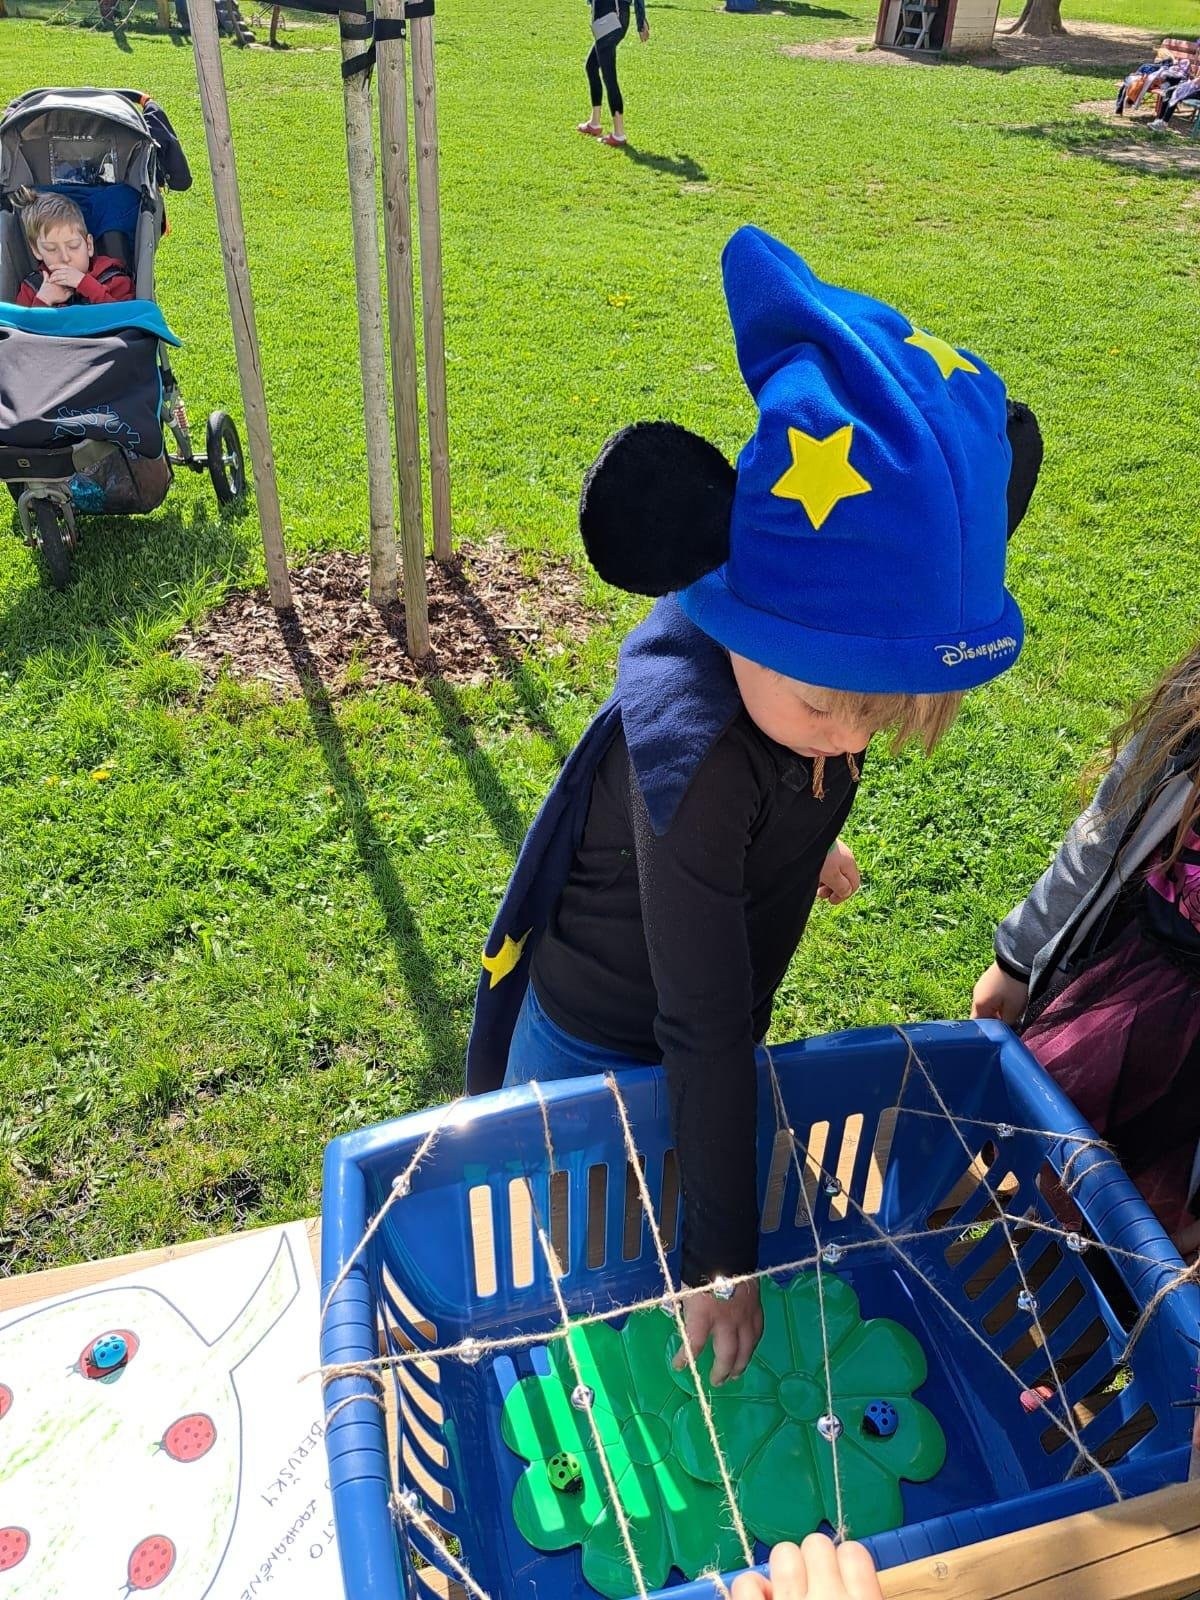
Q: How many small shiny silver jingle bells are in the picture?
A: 12